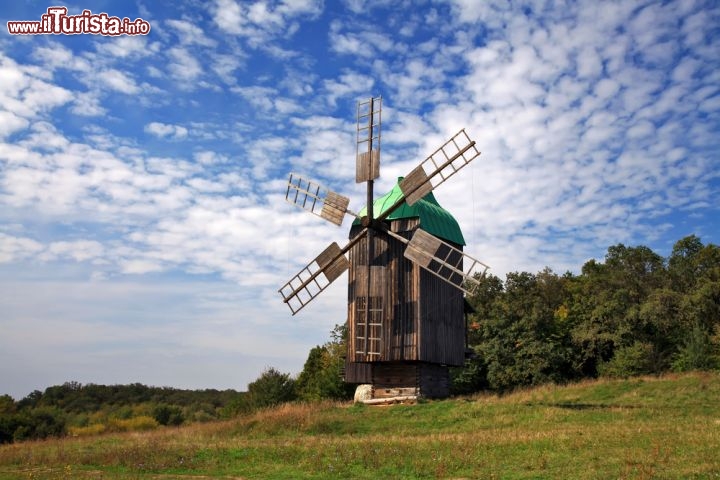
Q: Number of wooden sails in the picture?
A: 6